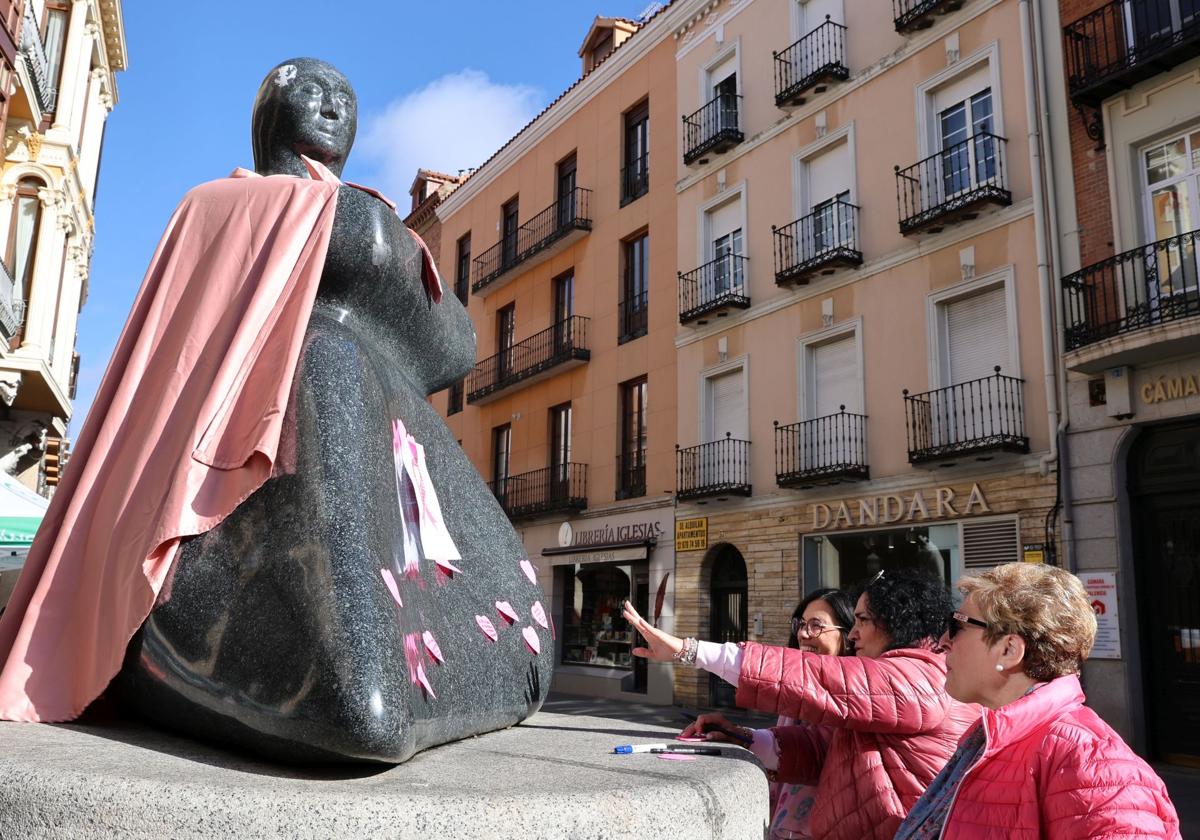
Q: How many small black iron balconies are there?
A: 9